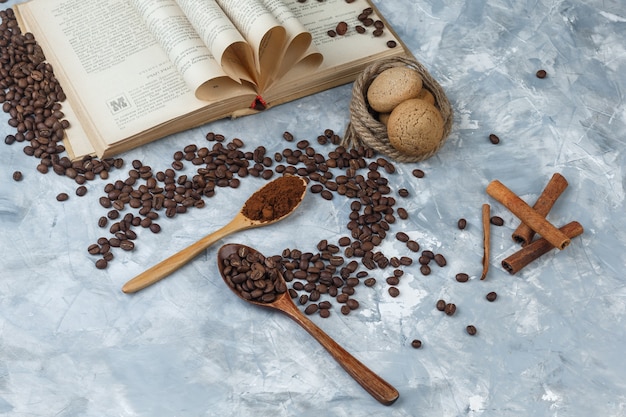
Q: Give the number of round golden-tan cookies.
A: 3